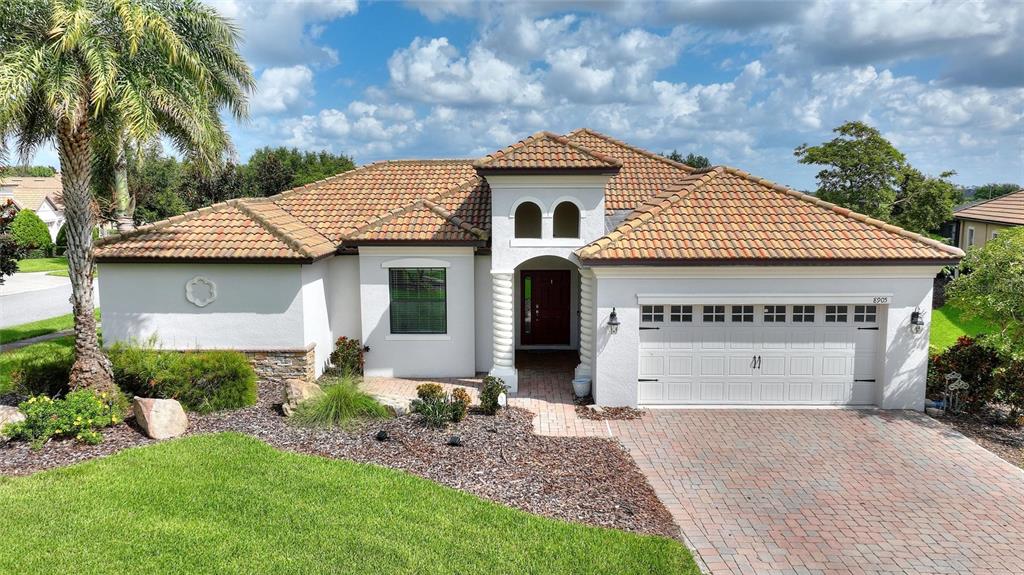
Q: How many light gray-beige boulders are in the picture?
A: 4